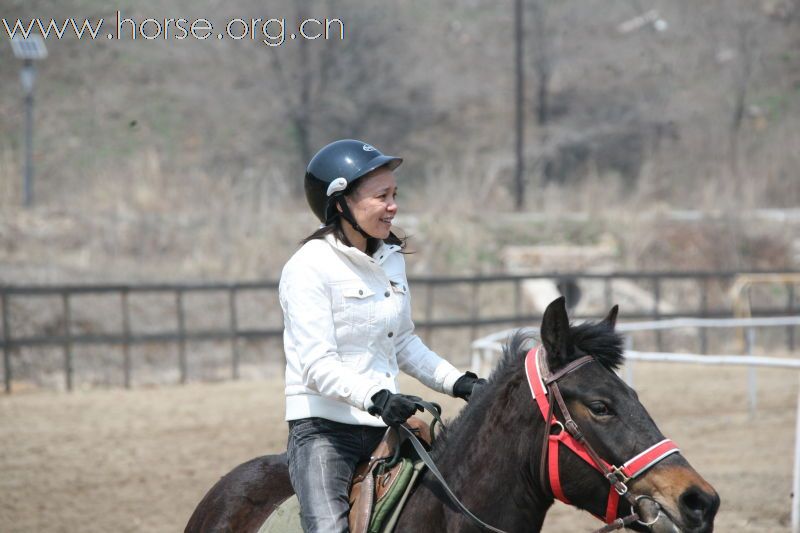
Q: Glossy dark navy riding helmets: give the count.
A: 1